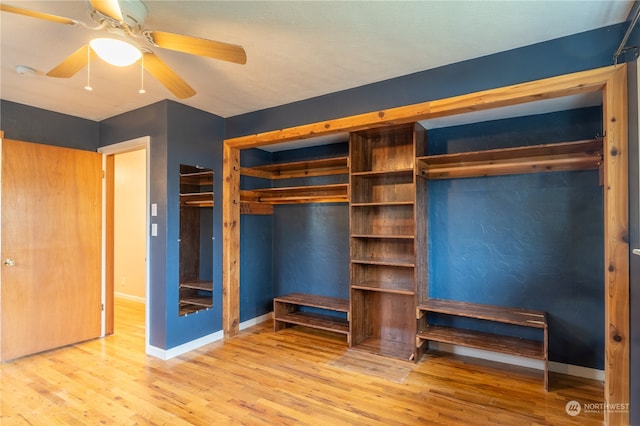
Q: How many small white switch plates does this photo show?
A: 2